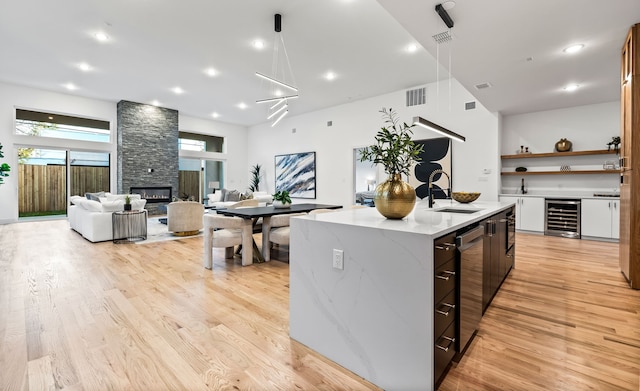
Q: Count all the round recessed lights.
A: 14